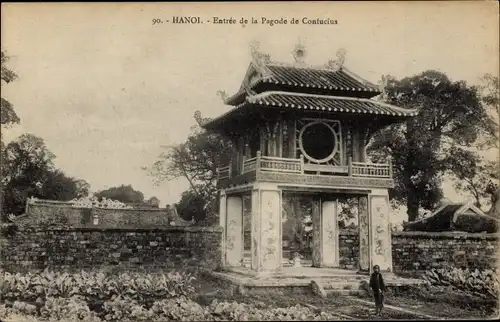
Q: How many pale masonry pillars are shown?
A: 4